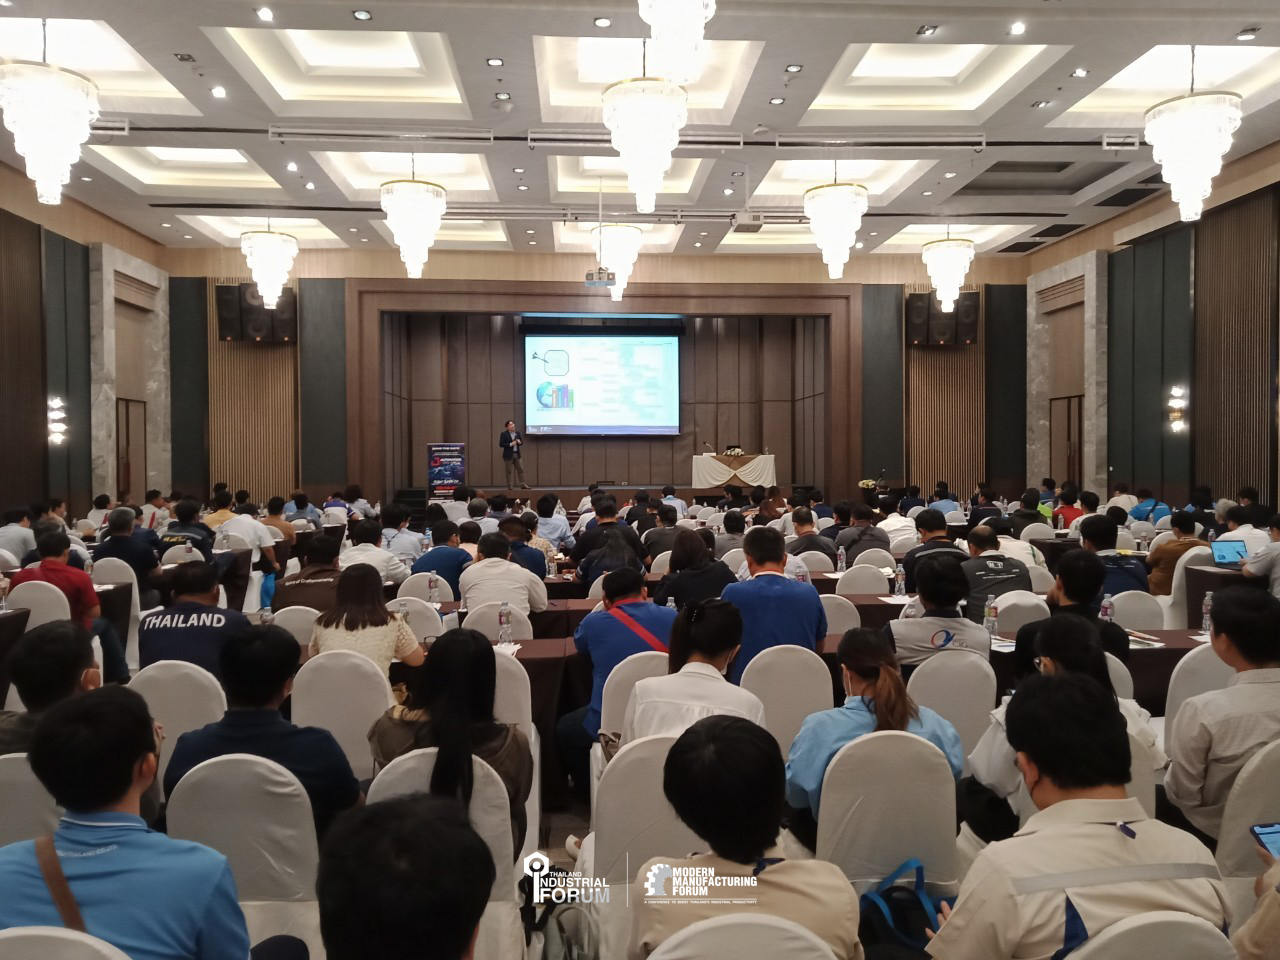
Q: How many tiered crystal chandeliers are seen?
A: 9